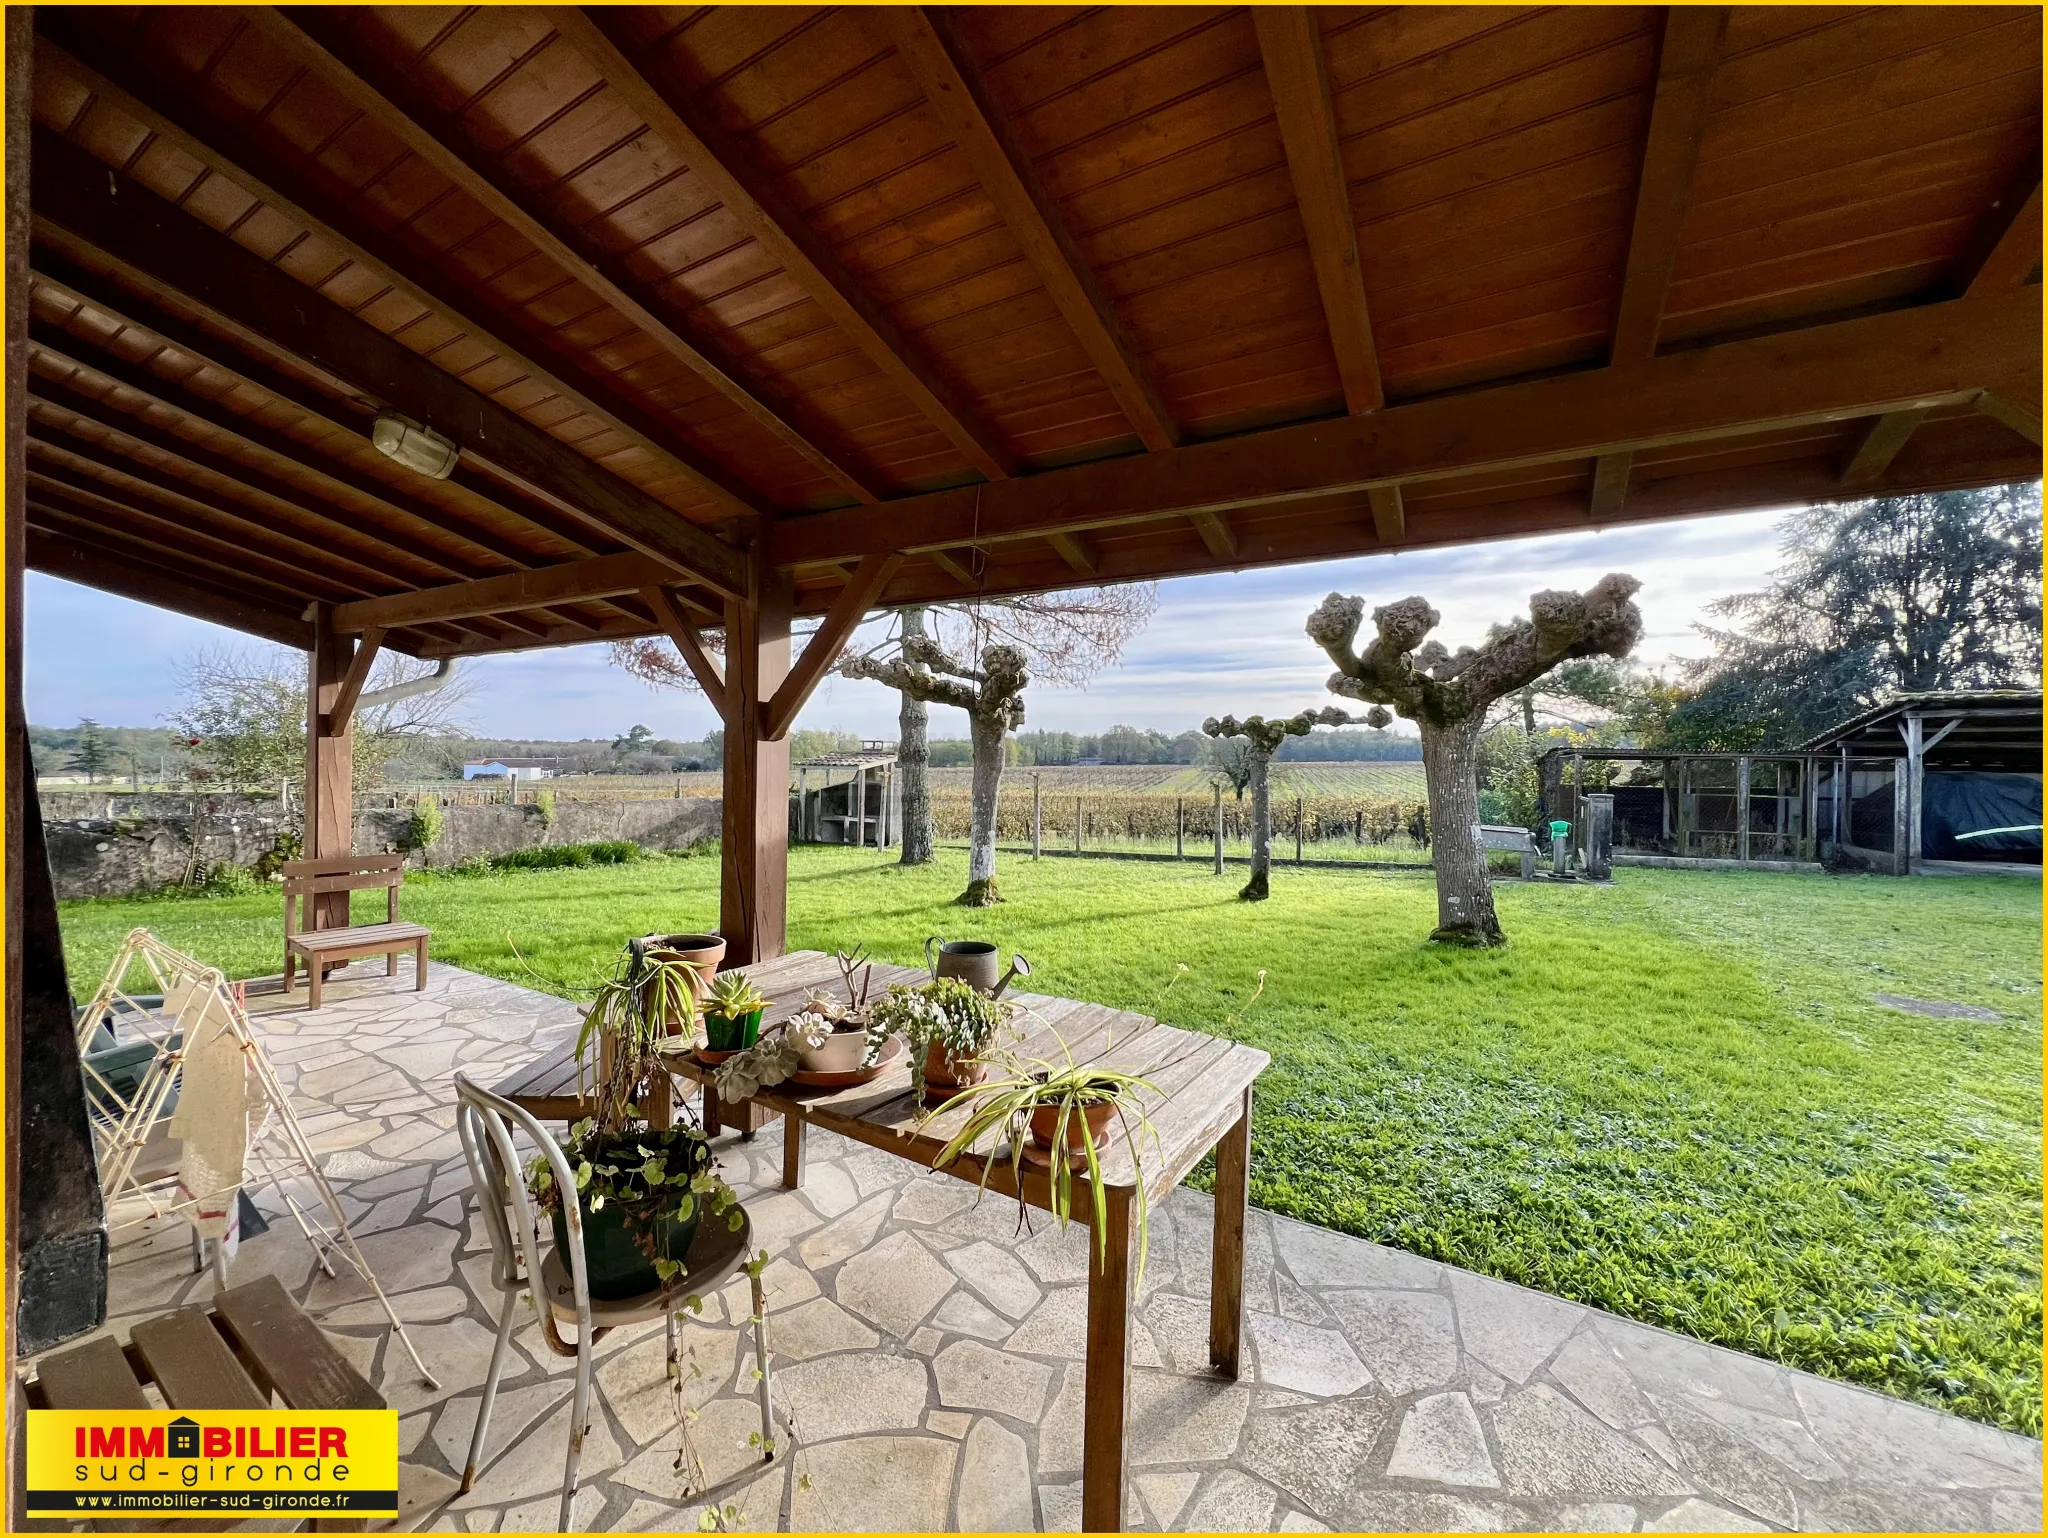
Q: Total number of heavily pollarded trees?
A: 3